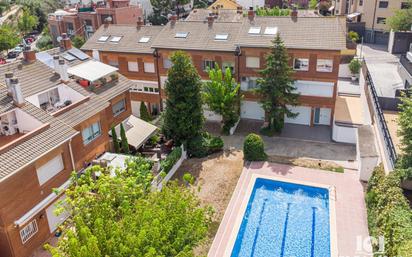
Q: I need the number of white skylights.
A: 7